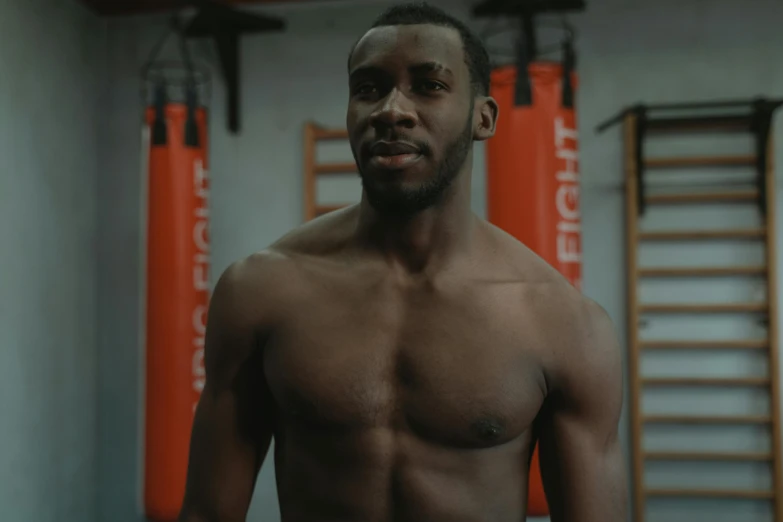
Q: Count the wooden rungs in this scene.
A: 14